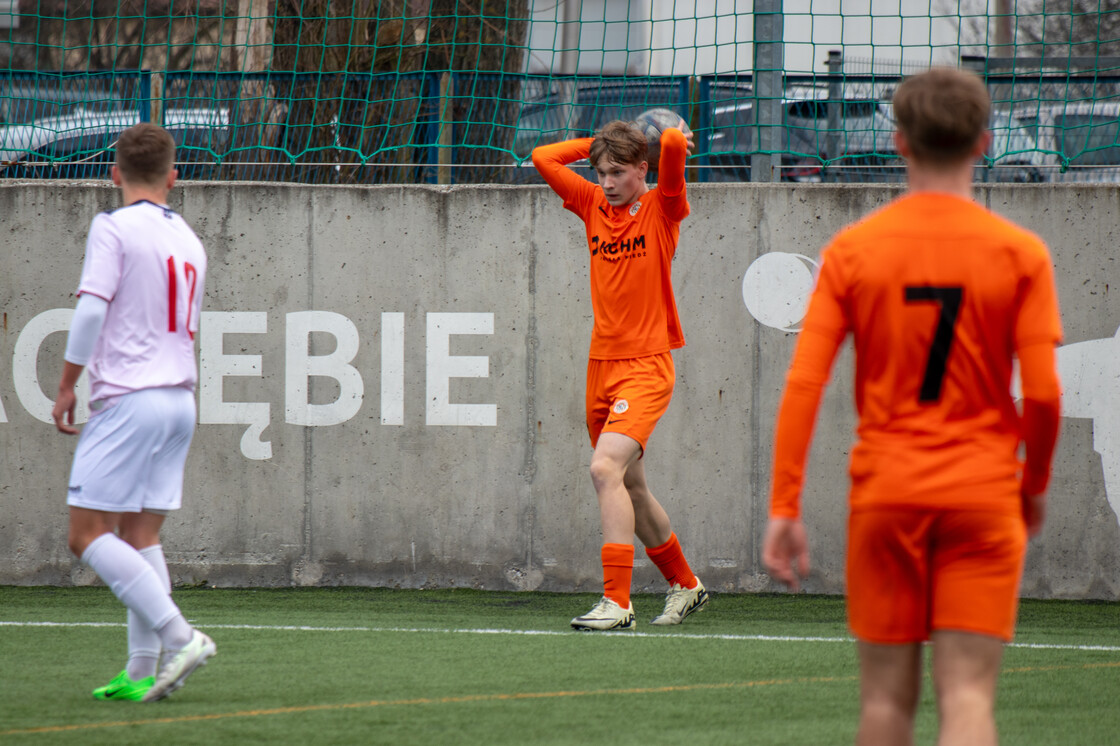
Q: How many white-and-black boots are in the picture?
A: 2